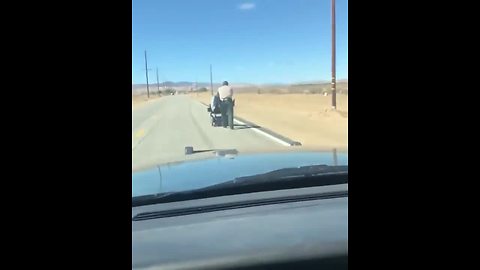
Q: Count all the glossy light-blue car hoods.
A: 1